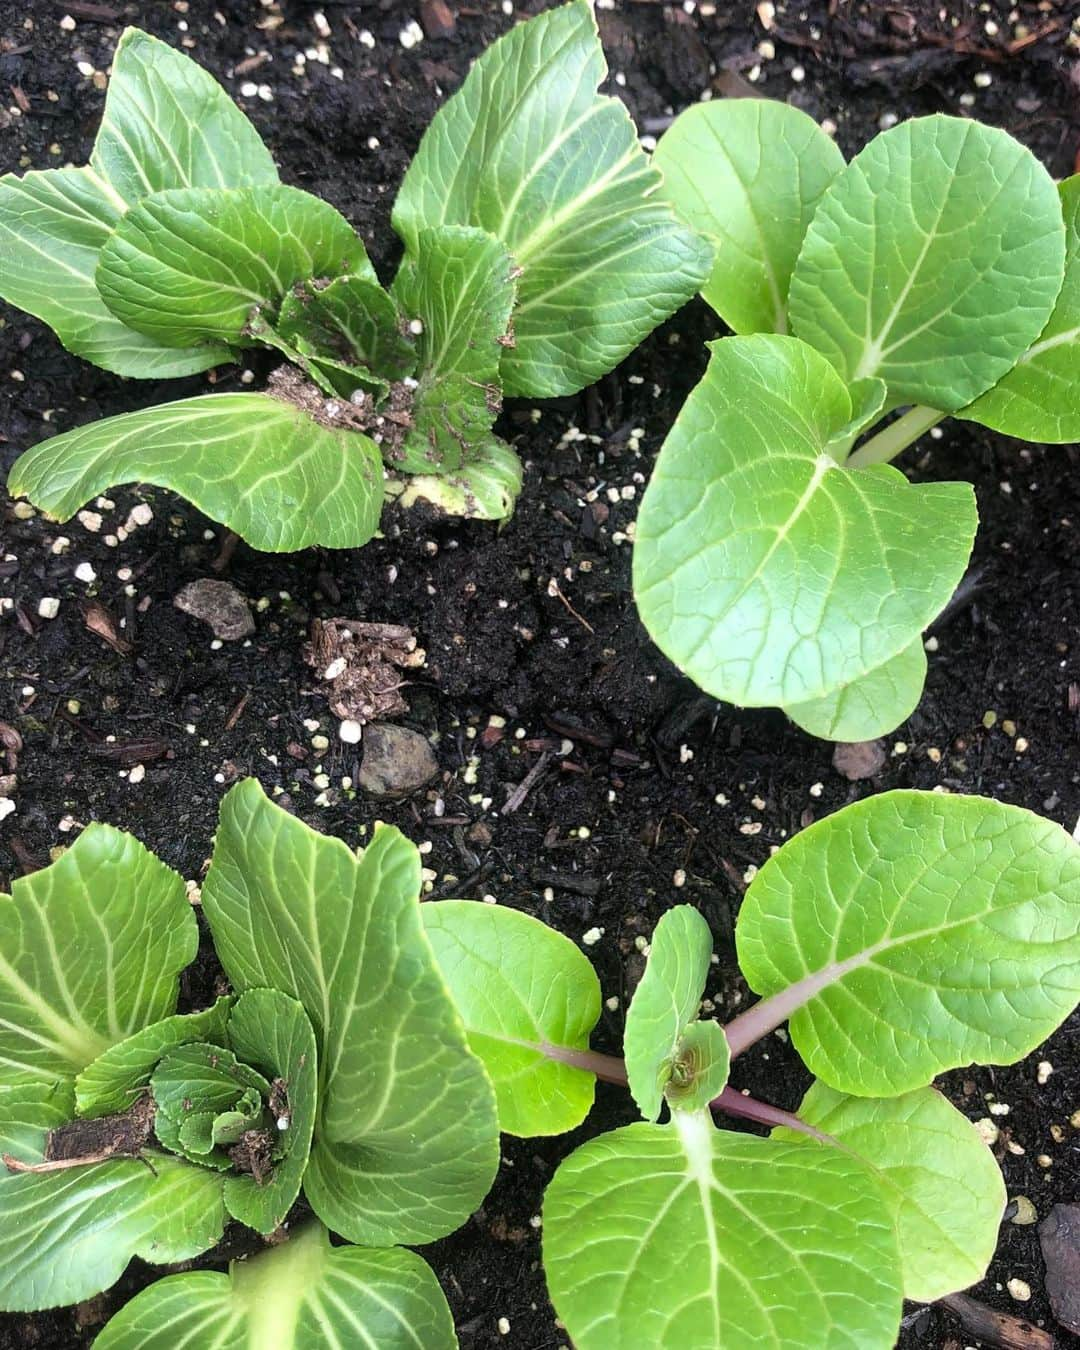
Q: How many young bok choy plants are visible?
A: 4